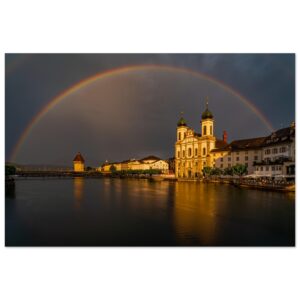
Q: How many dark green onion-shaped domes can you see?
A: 2